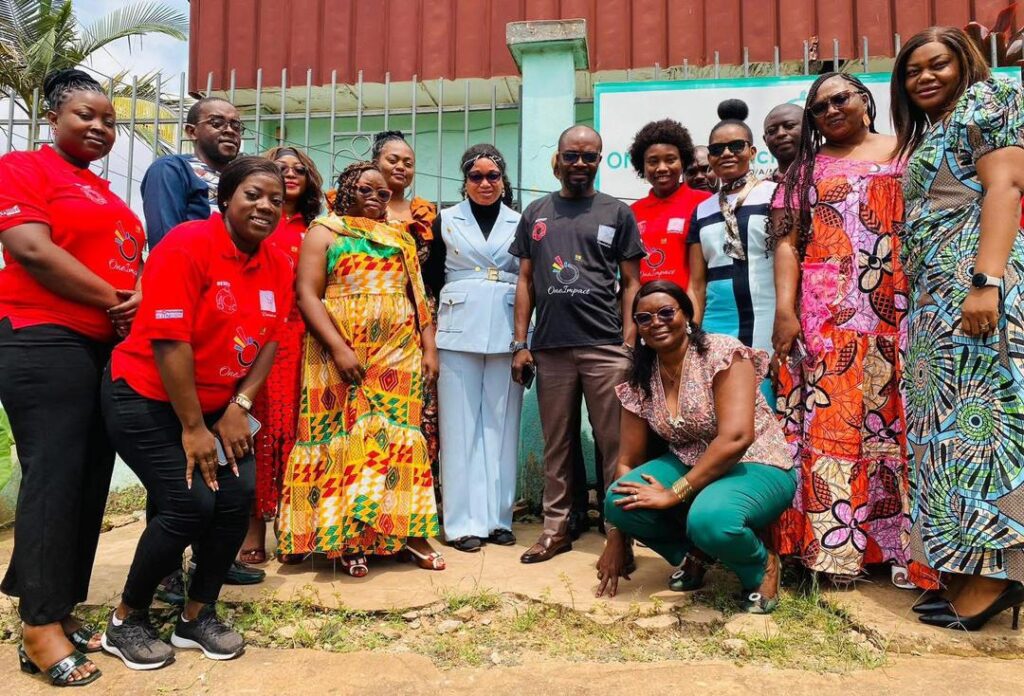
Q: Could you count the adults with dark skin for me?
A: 15